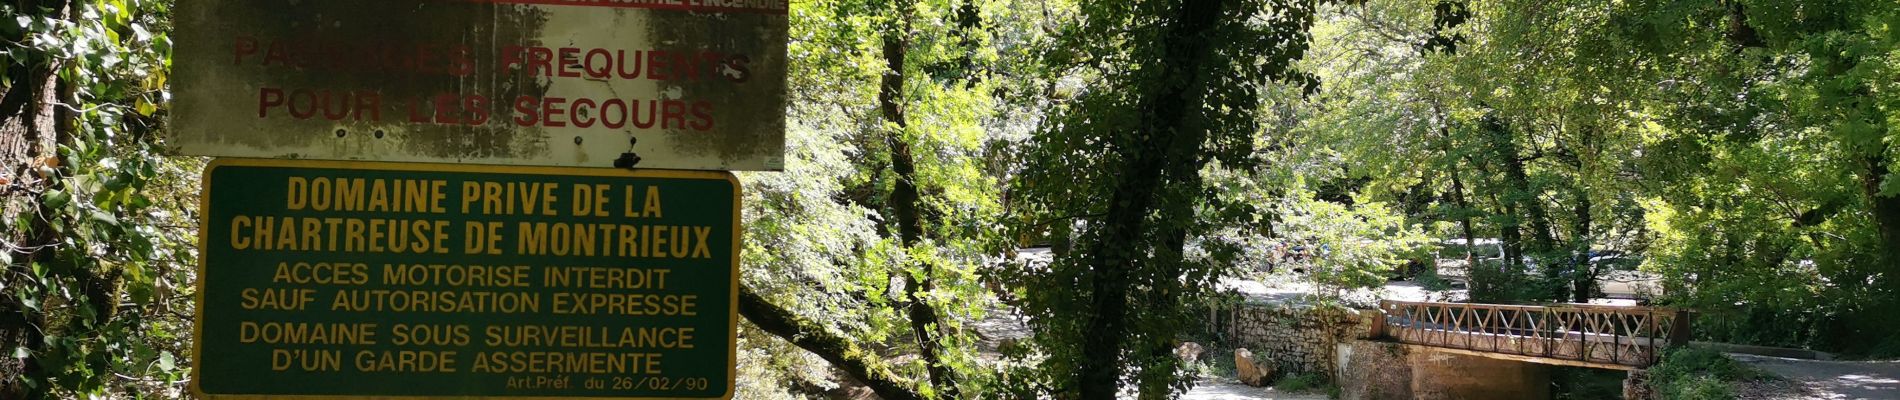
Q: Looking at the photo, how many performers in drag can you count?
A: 0